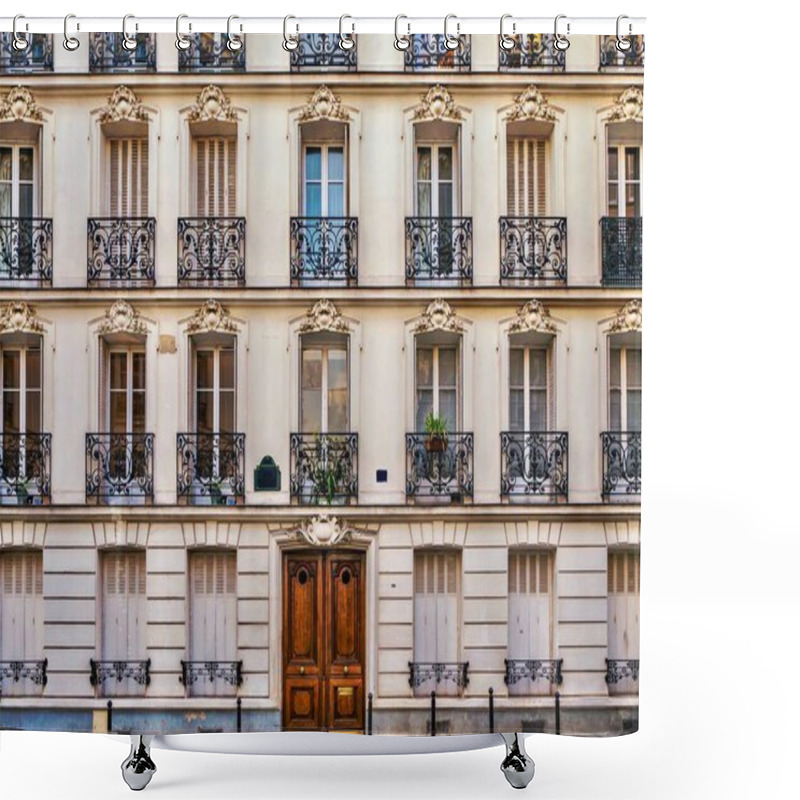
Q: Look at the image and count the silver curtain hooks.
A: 12